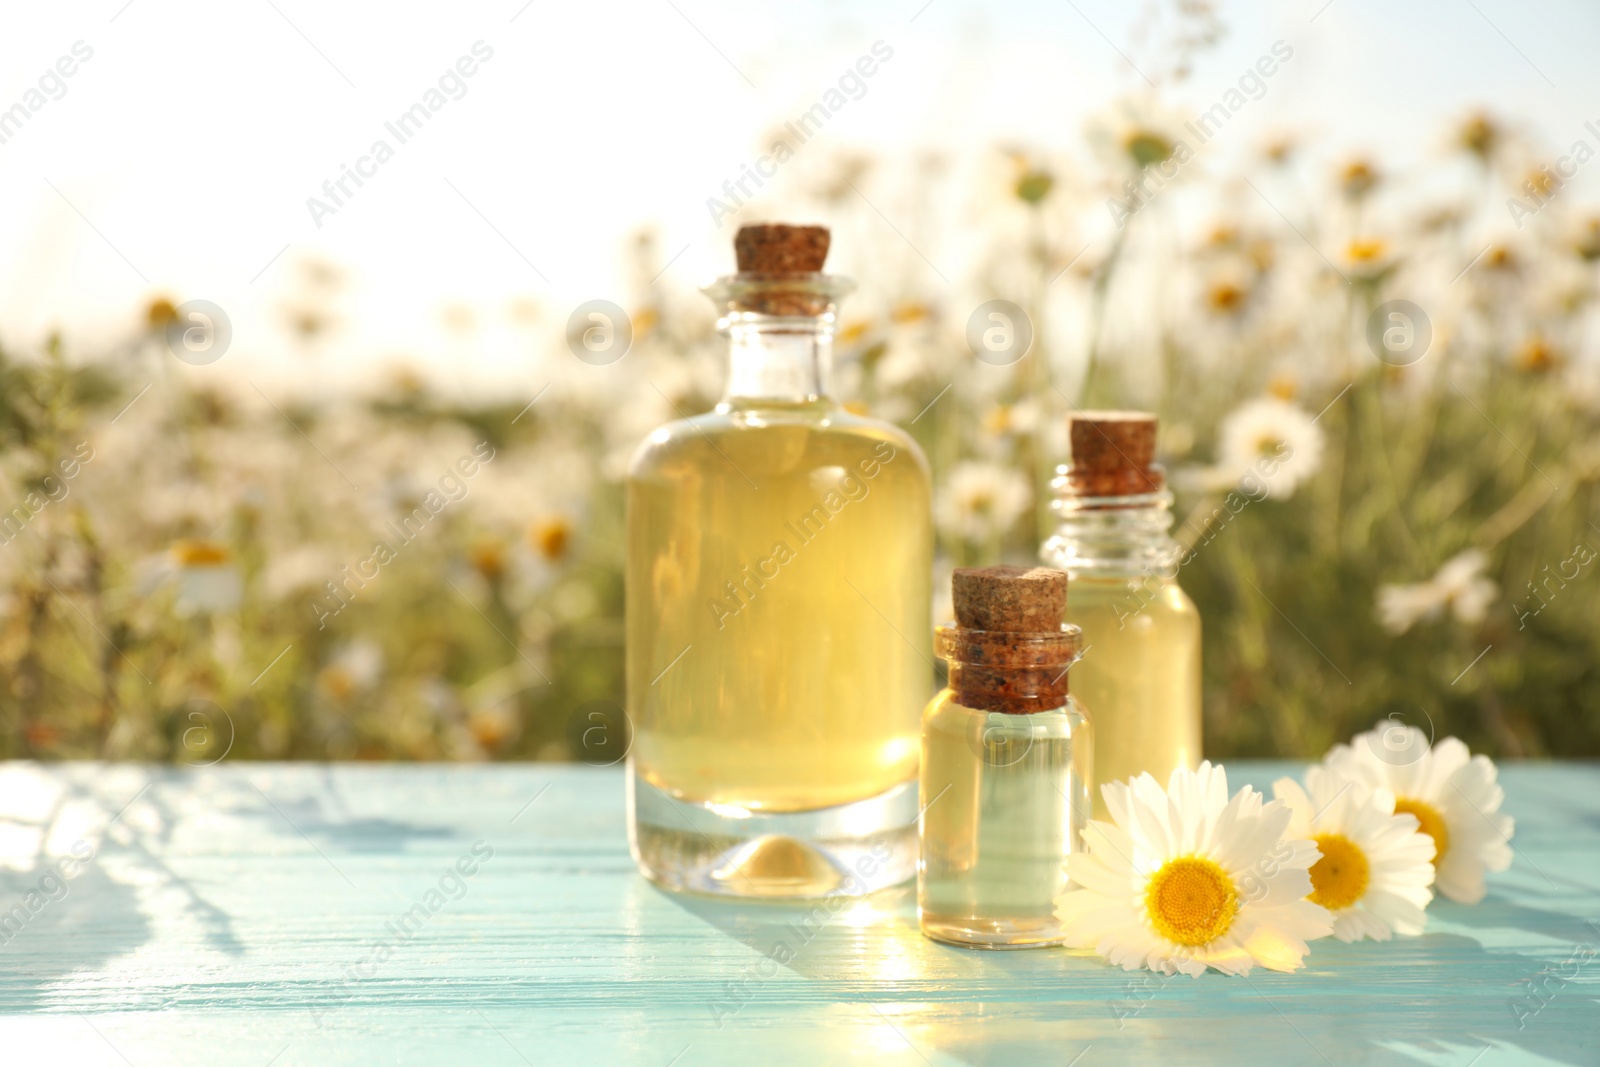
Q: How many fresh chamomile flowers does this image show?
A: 3